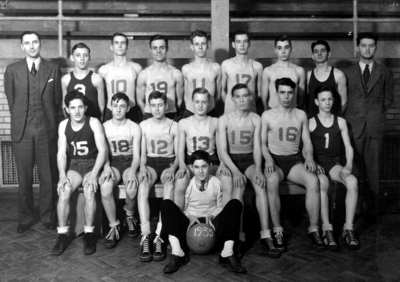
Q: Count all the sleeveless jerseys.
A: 14